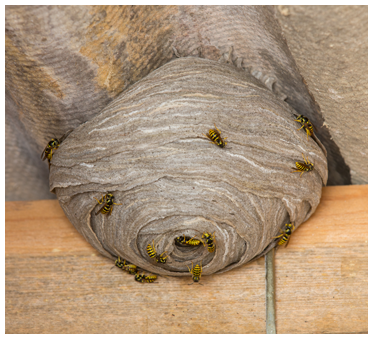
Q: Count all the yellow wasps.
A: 12